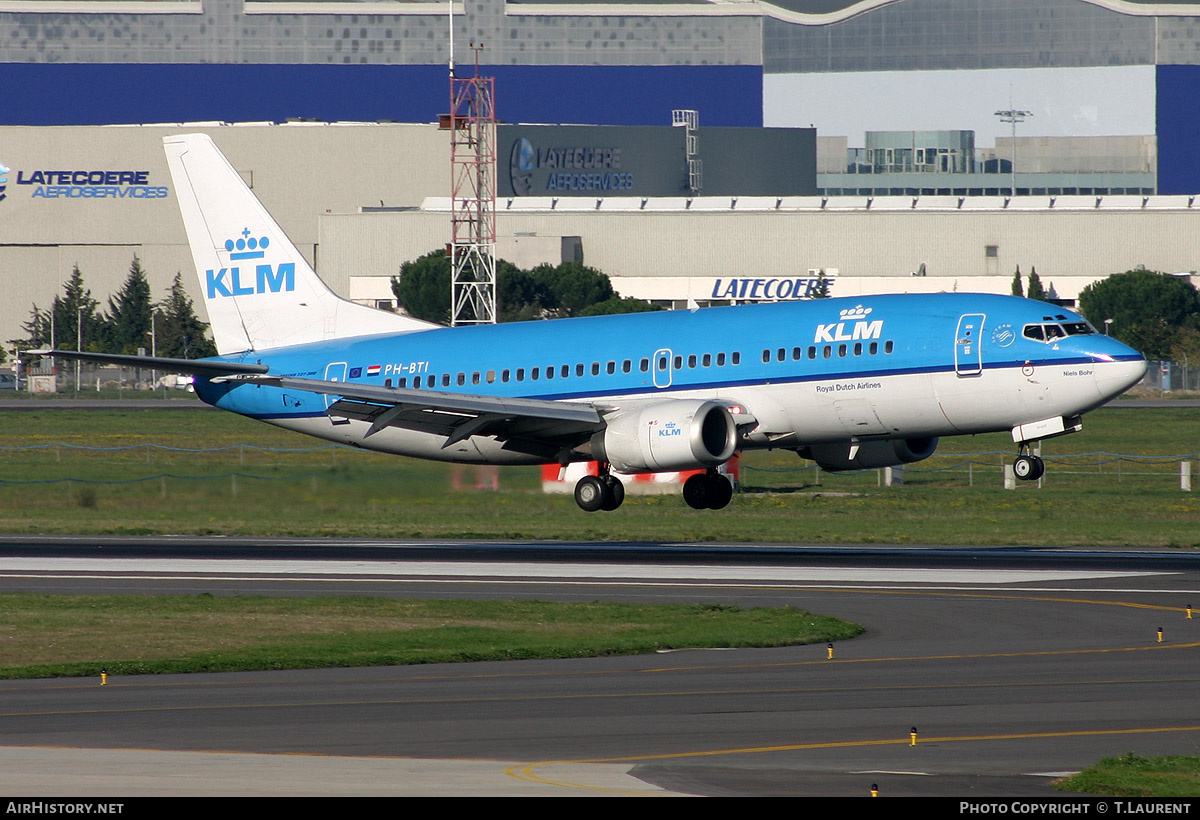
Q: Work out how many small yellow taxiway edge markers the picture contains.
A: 6